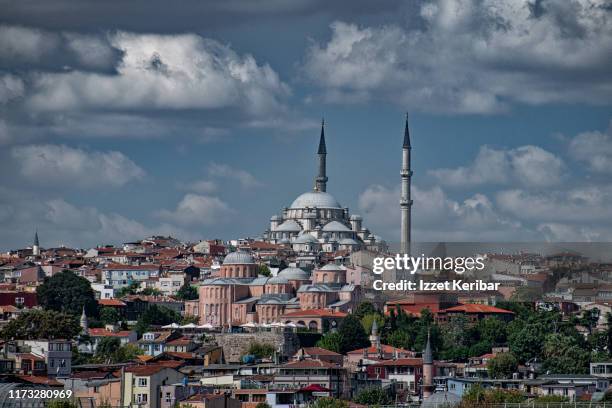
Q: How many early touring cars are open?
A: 0